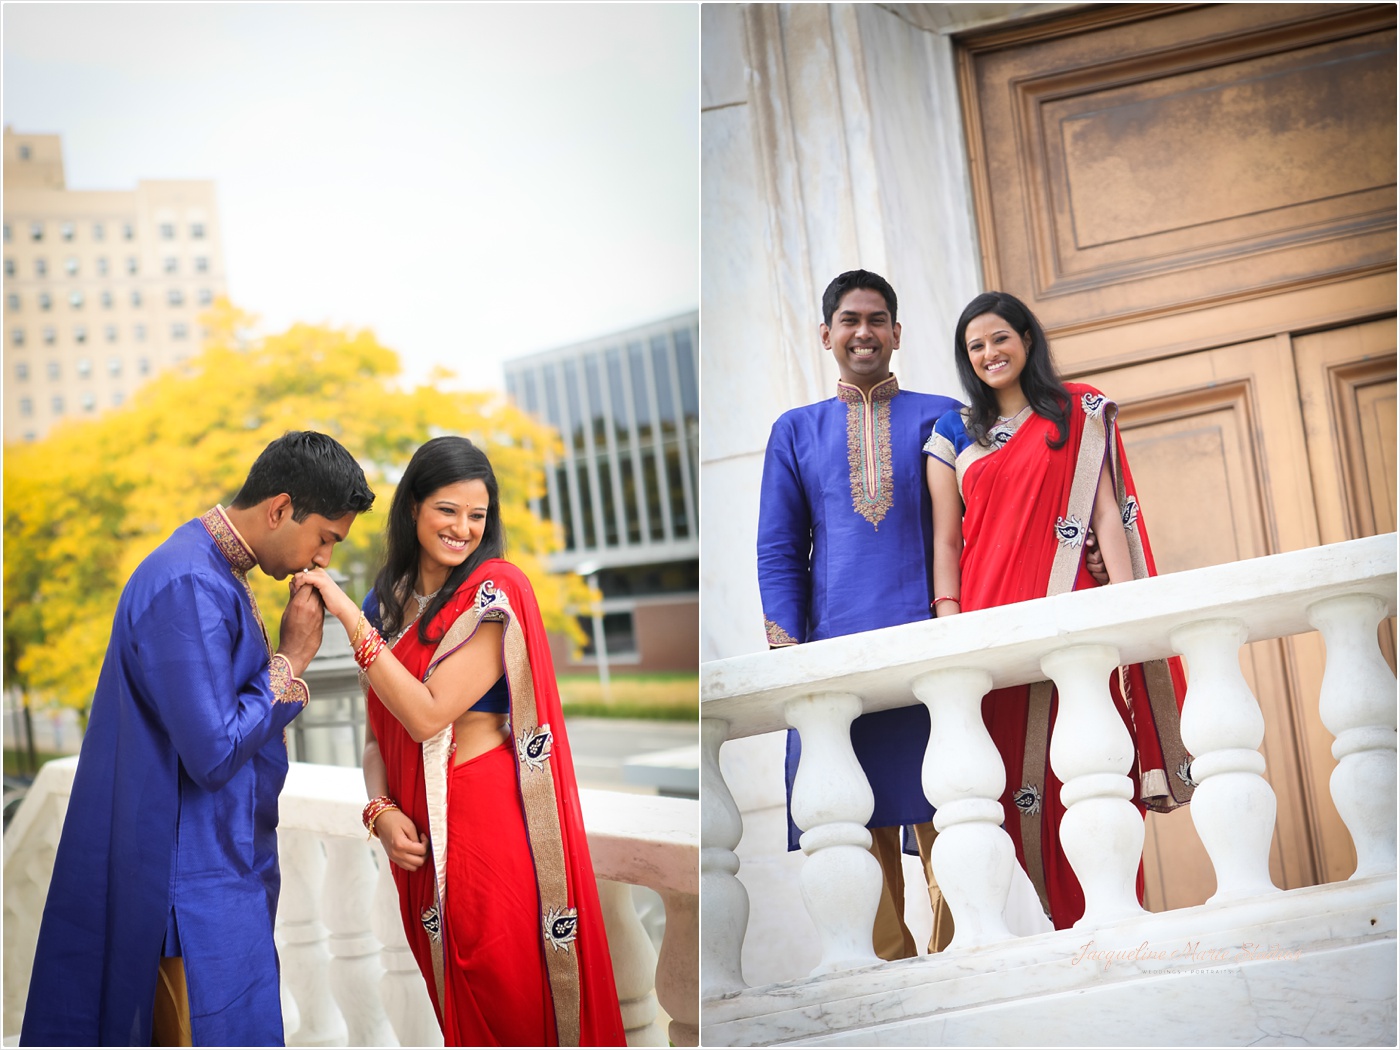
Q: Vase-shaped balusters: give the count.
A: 11